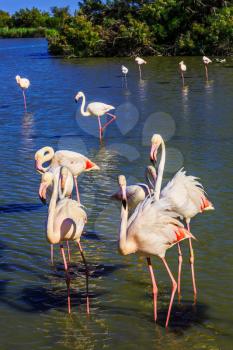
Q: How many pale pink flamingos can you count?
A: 12